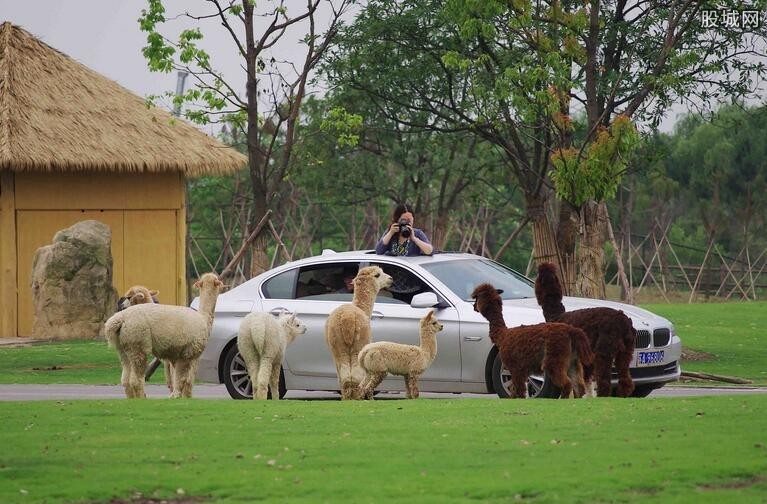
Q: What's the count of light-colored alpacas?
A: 5